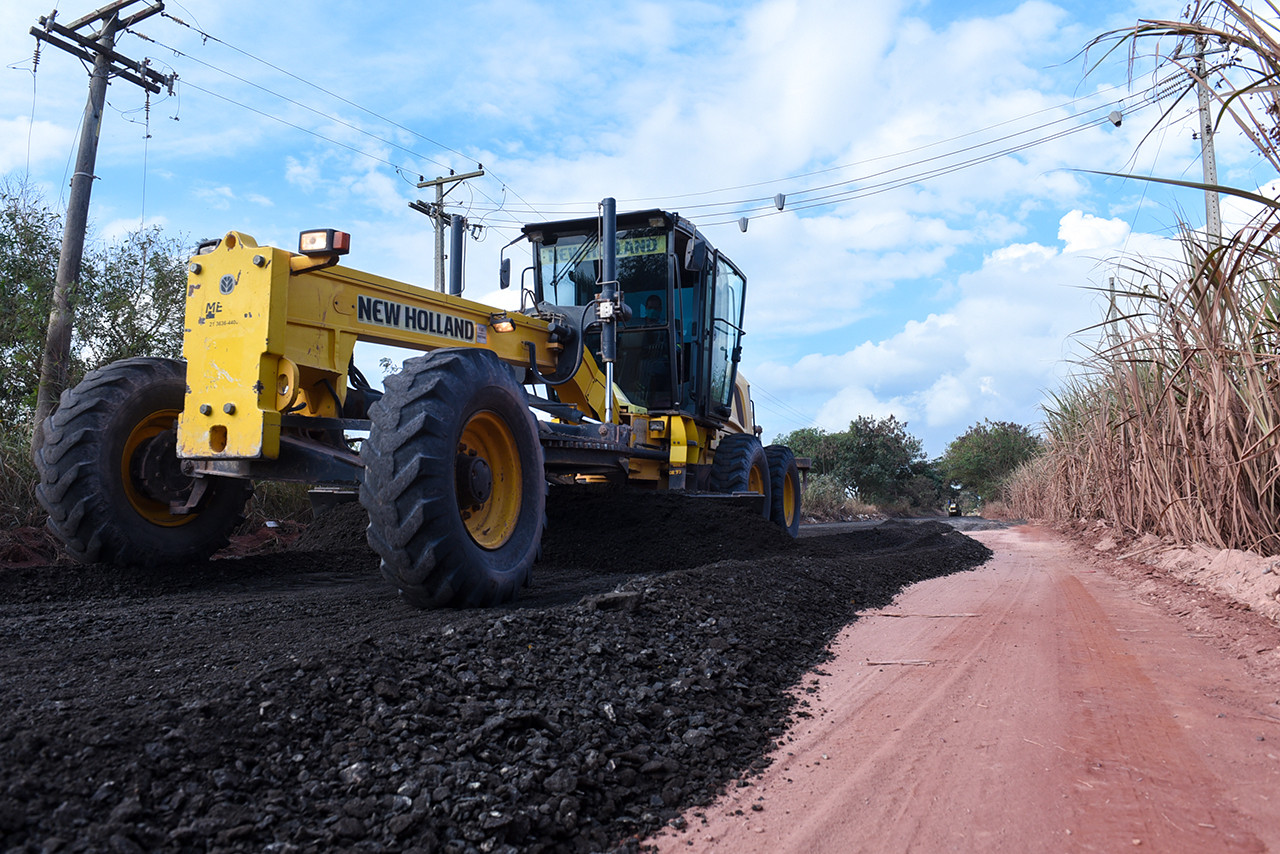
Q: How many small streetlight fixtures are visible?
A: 3